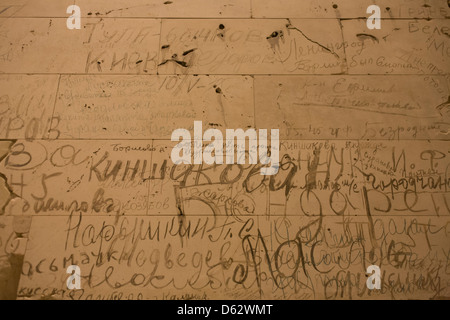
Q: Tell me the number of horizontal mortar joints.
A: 4